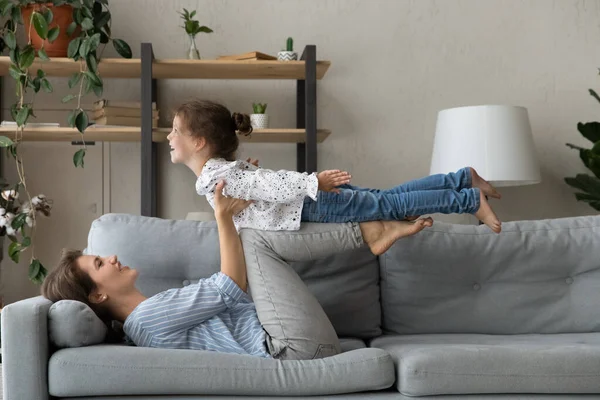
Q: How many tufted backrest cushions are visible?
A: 2